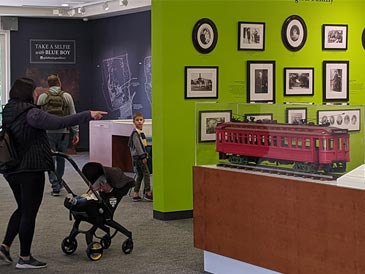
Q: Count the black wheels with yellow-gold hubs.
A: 1